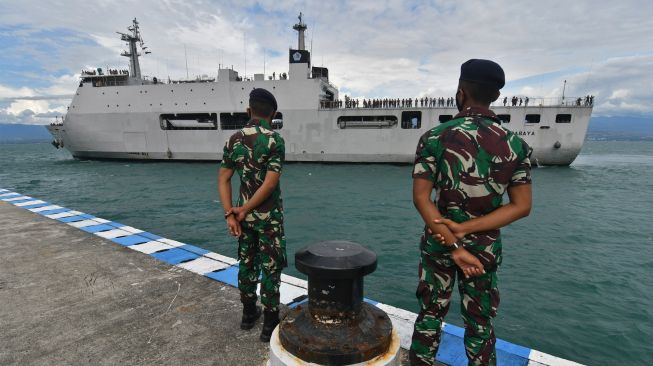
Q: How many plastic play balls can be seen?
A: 0